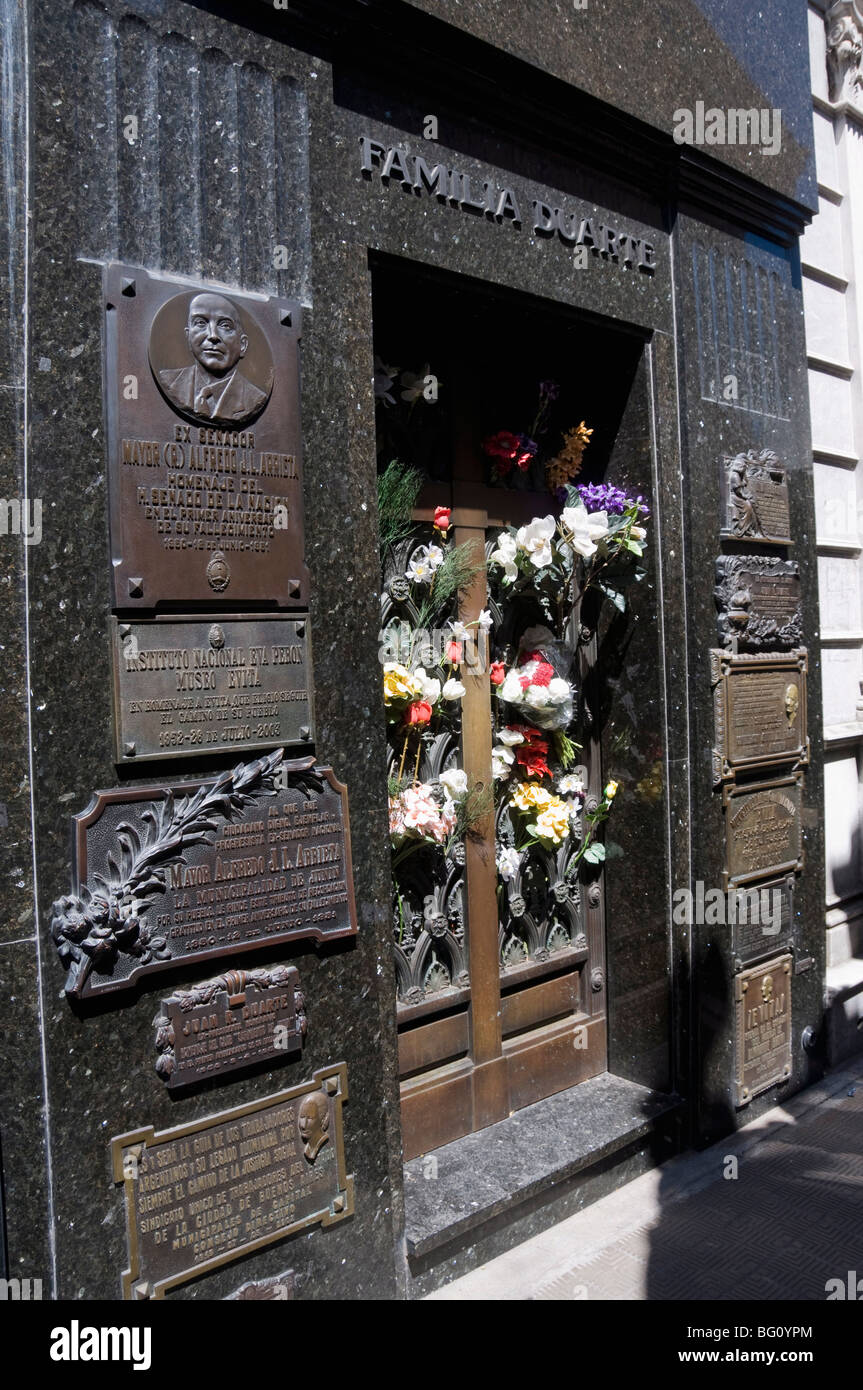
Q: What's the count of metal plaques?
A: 12